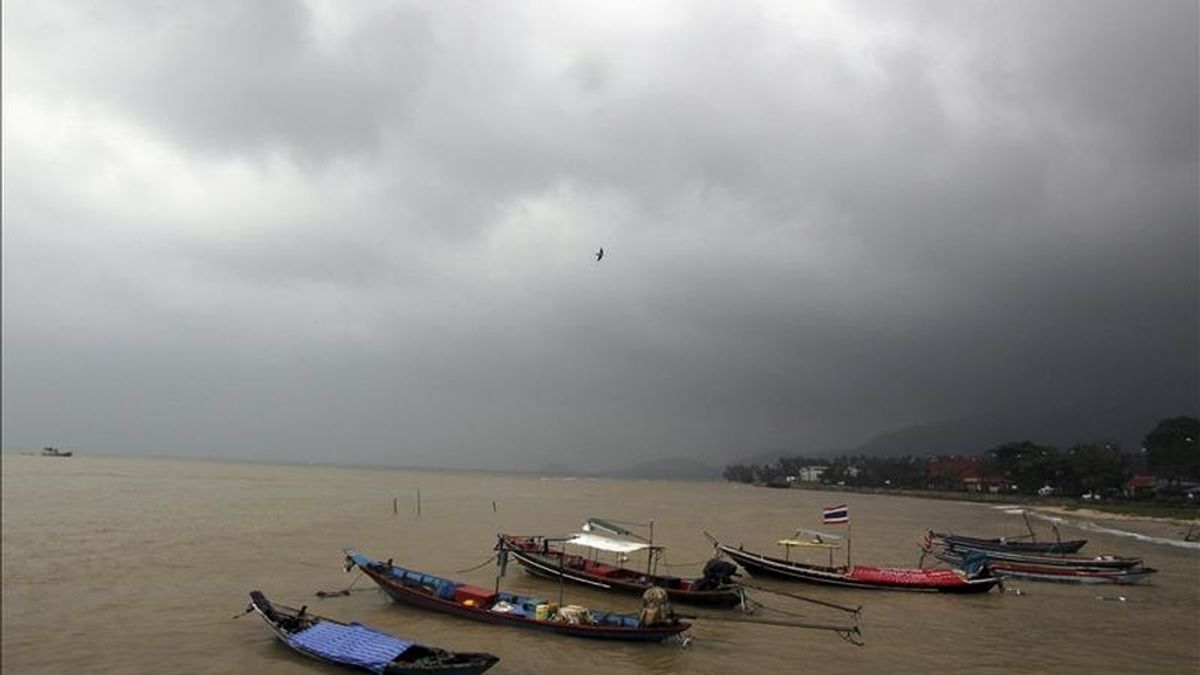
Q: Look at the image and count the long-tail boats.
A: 7